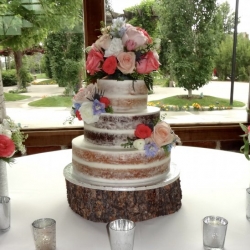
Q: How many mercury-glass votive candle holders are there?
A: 5